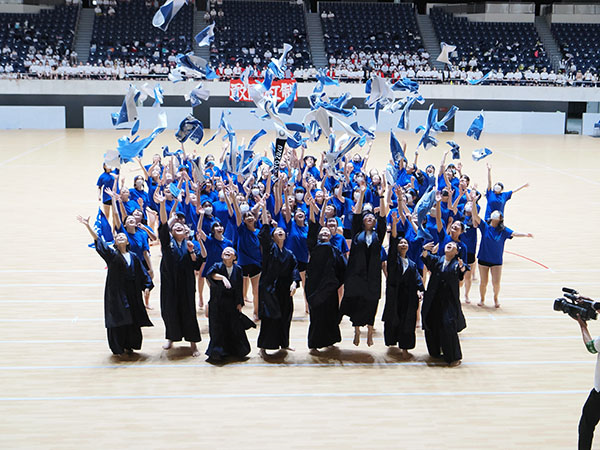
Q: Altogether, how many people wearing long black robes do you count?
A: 8